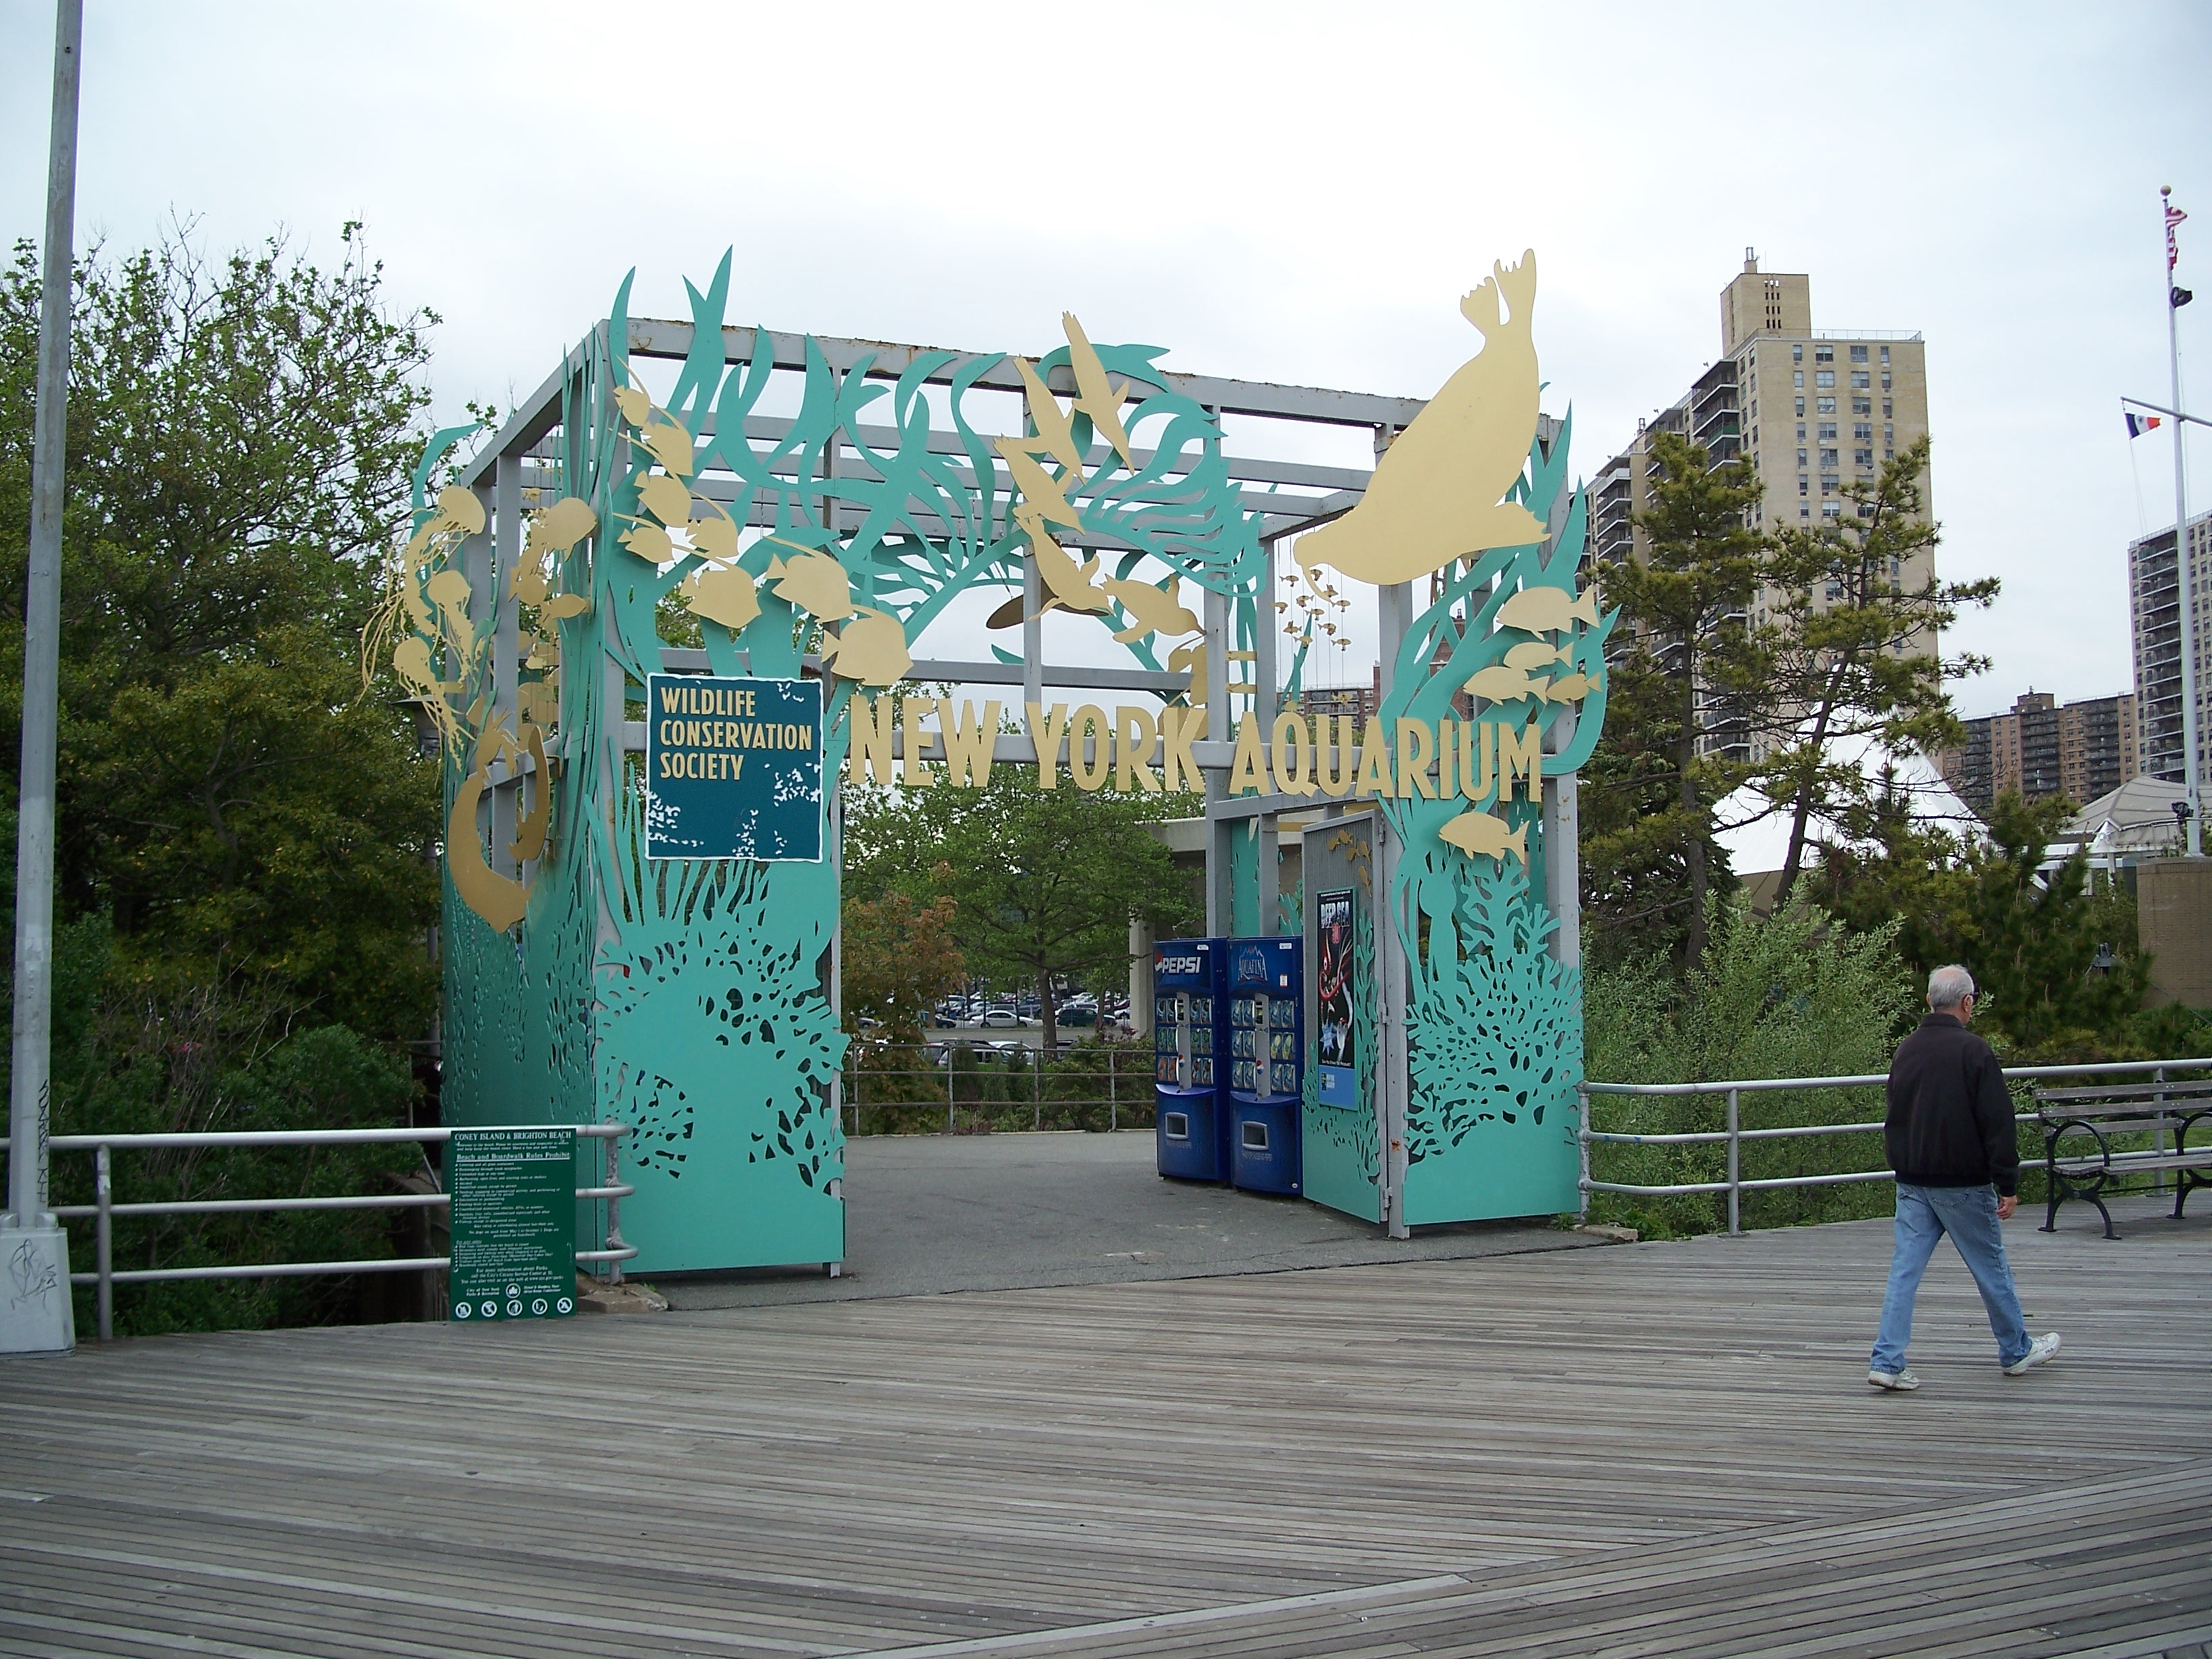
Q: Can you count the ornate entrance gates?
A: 1